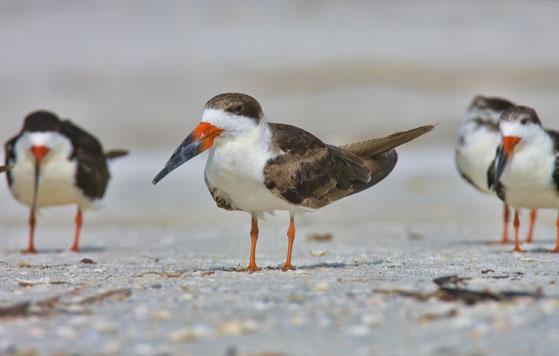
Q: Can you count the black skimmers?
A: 4